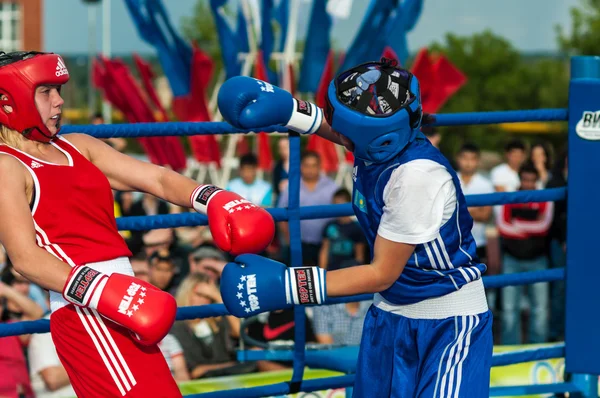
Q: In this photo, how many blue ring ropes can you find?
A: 4